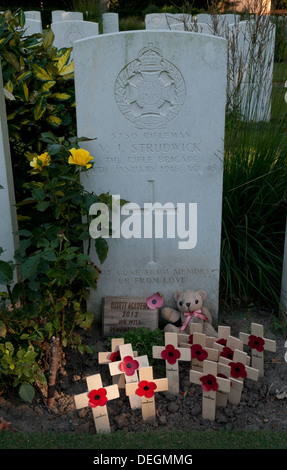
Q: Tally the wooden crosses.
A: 13